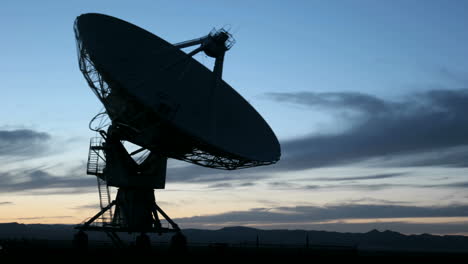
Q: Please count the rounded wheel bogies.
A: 3